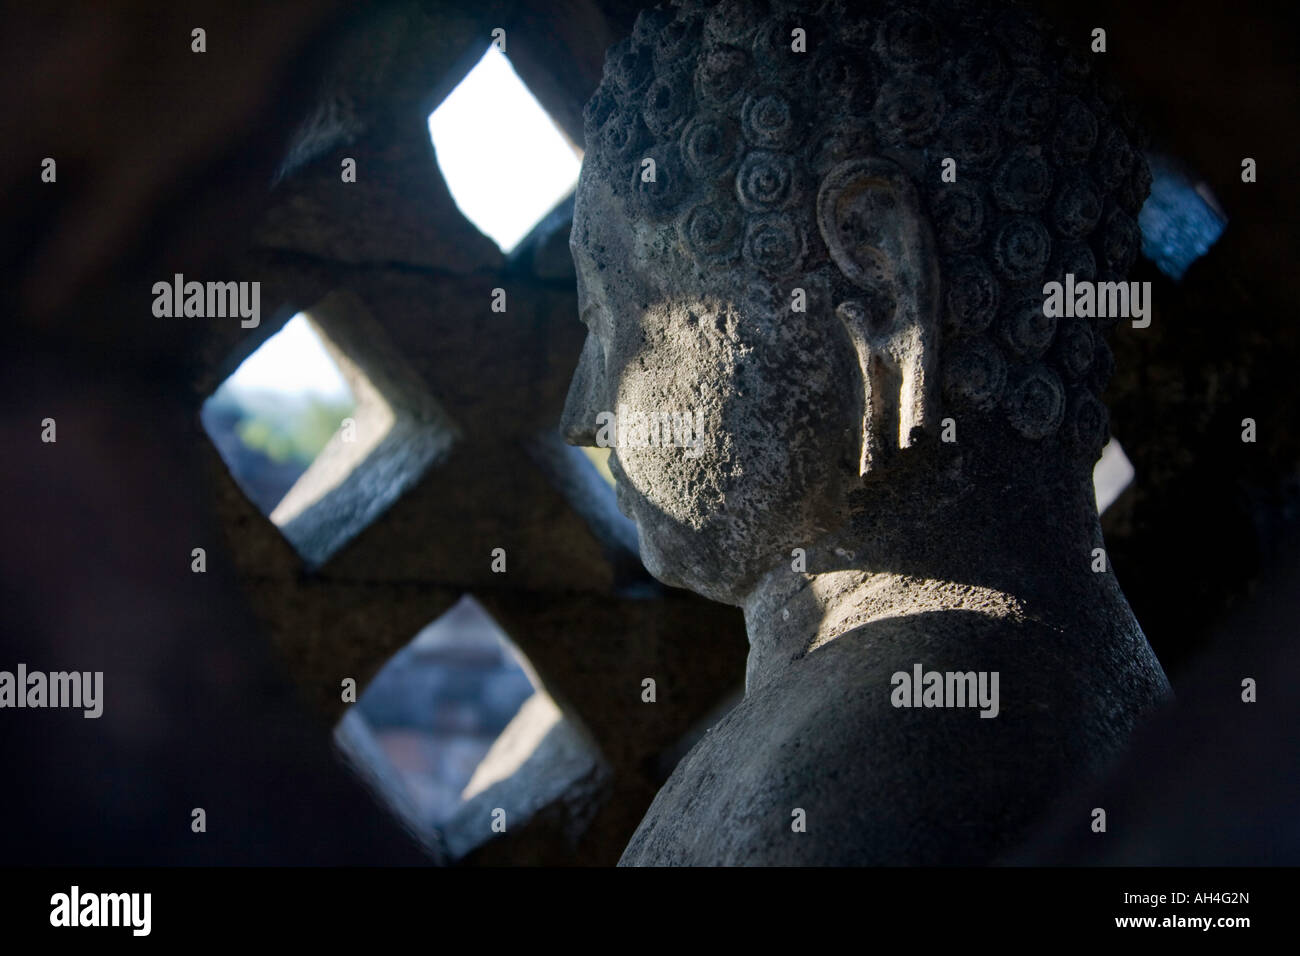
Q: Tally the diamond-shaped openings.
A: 6